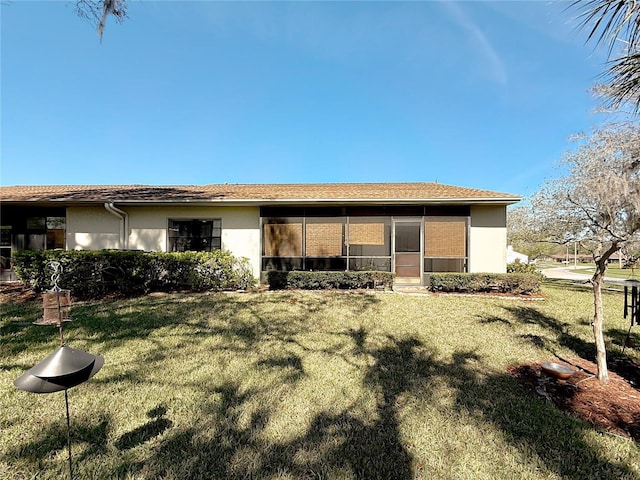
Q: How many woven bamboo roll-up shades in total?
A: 4